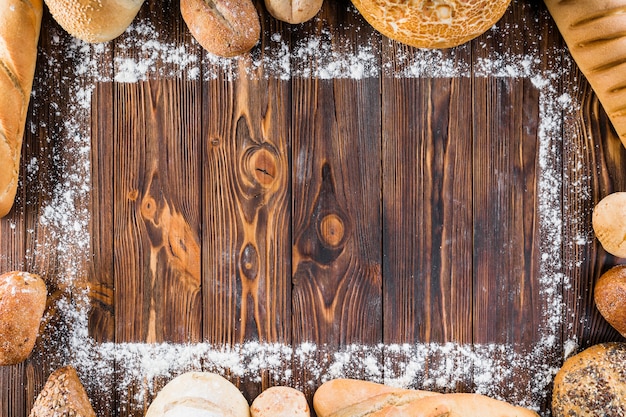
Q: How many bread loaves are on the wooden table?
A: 14